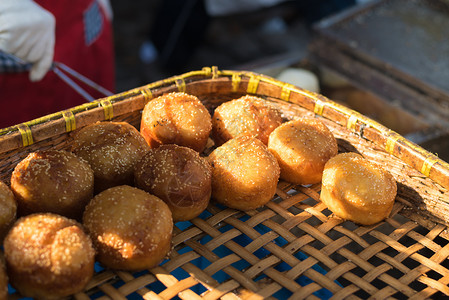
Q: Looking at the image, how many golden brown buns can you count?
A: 12